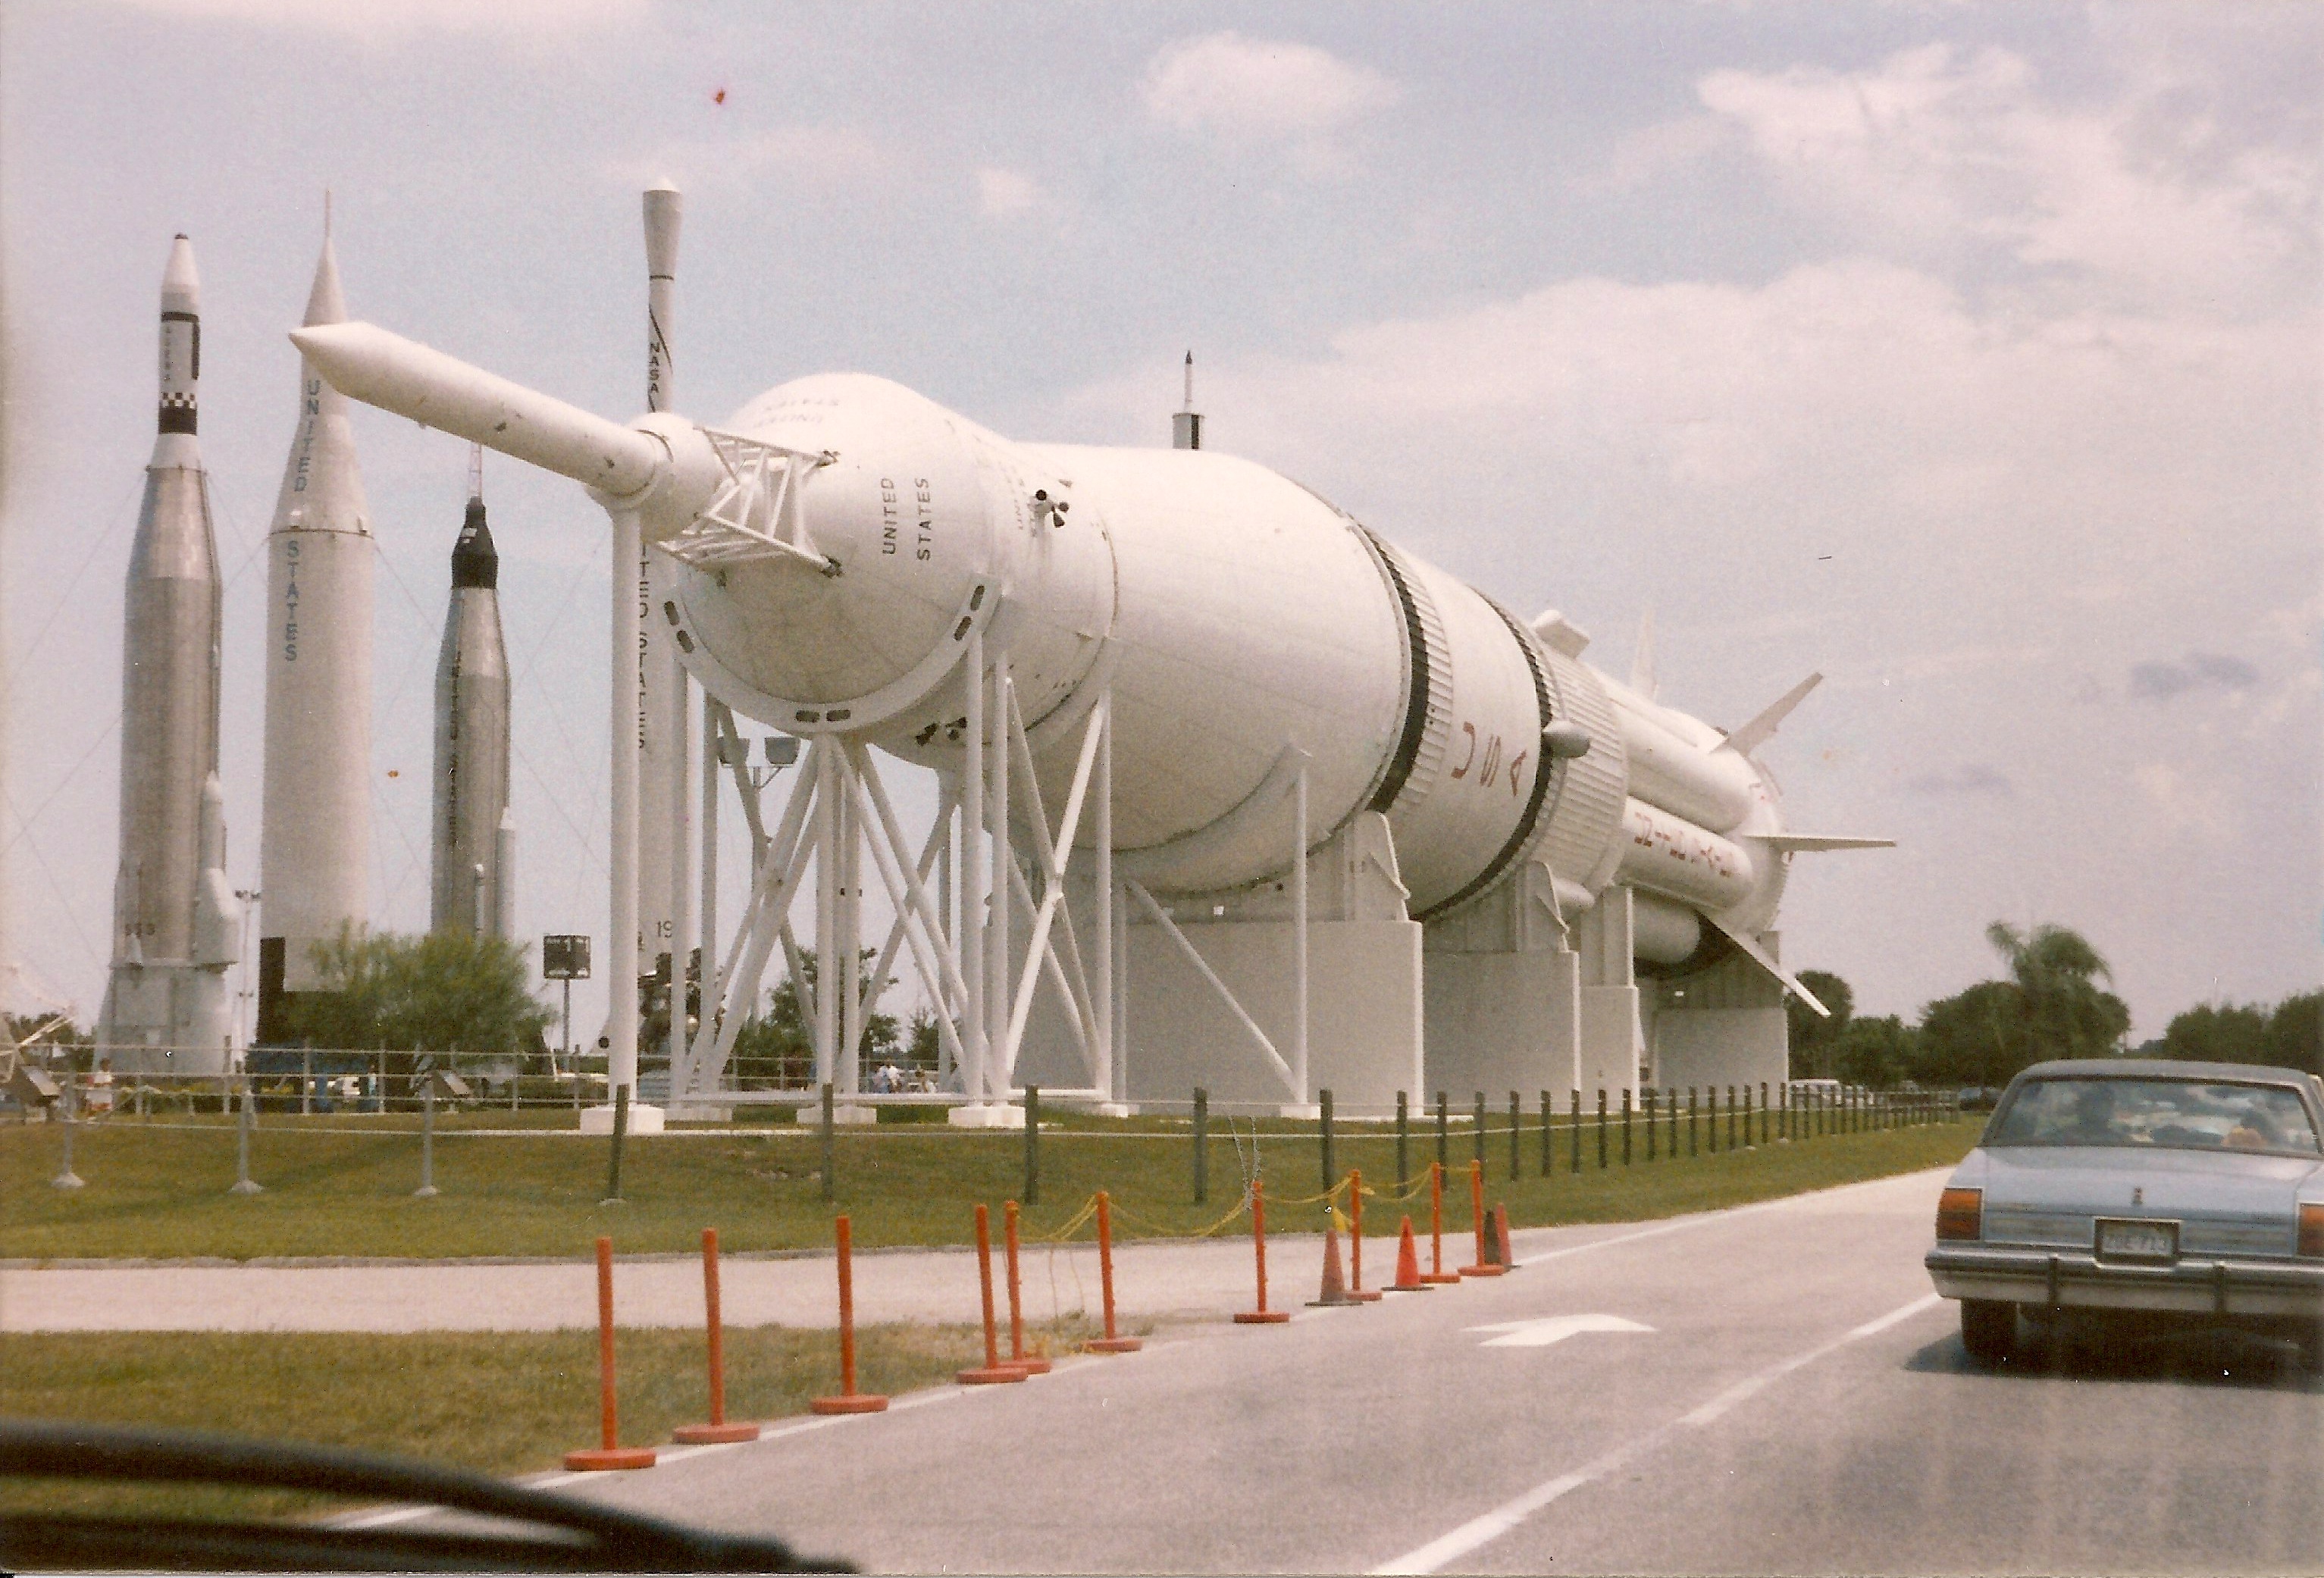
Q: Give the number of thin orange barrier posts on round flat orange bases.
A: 10